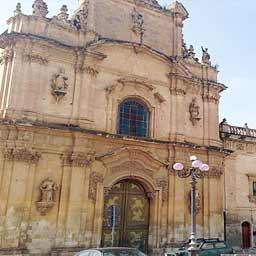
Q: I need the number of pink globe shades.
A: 3